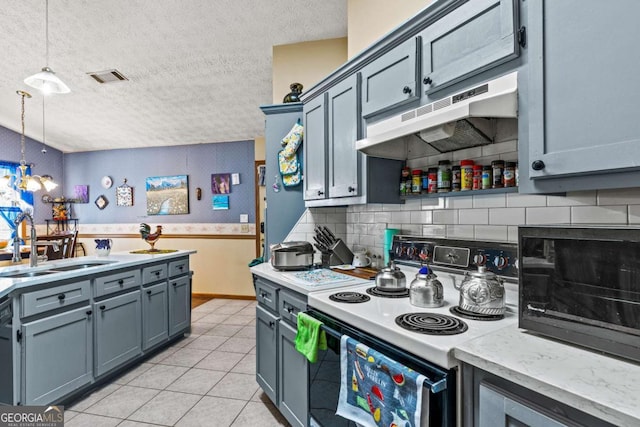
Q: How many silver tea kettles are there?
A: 3